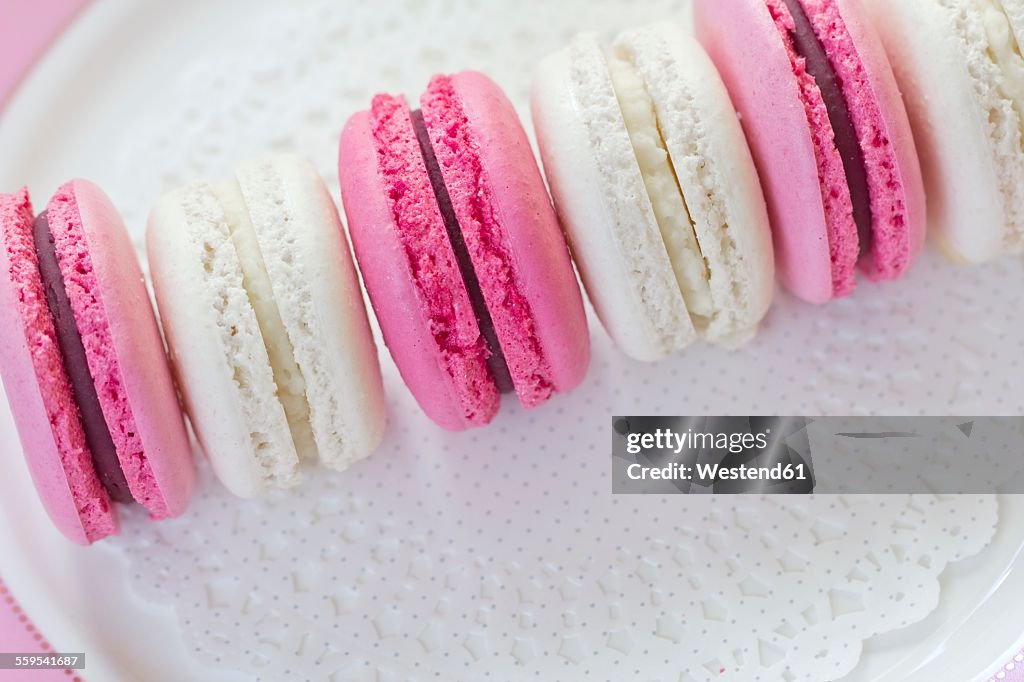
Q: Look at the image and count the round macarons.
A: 6